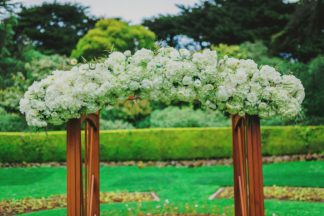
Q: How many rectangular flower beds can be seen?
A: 2